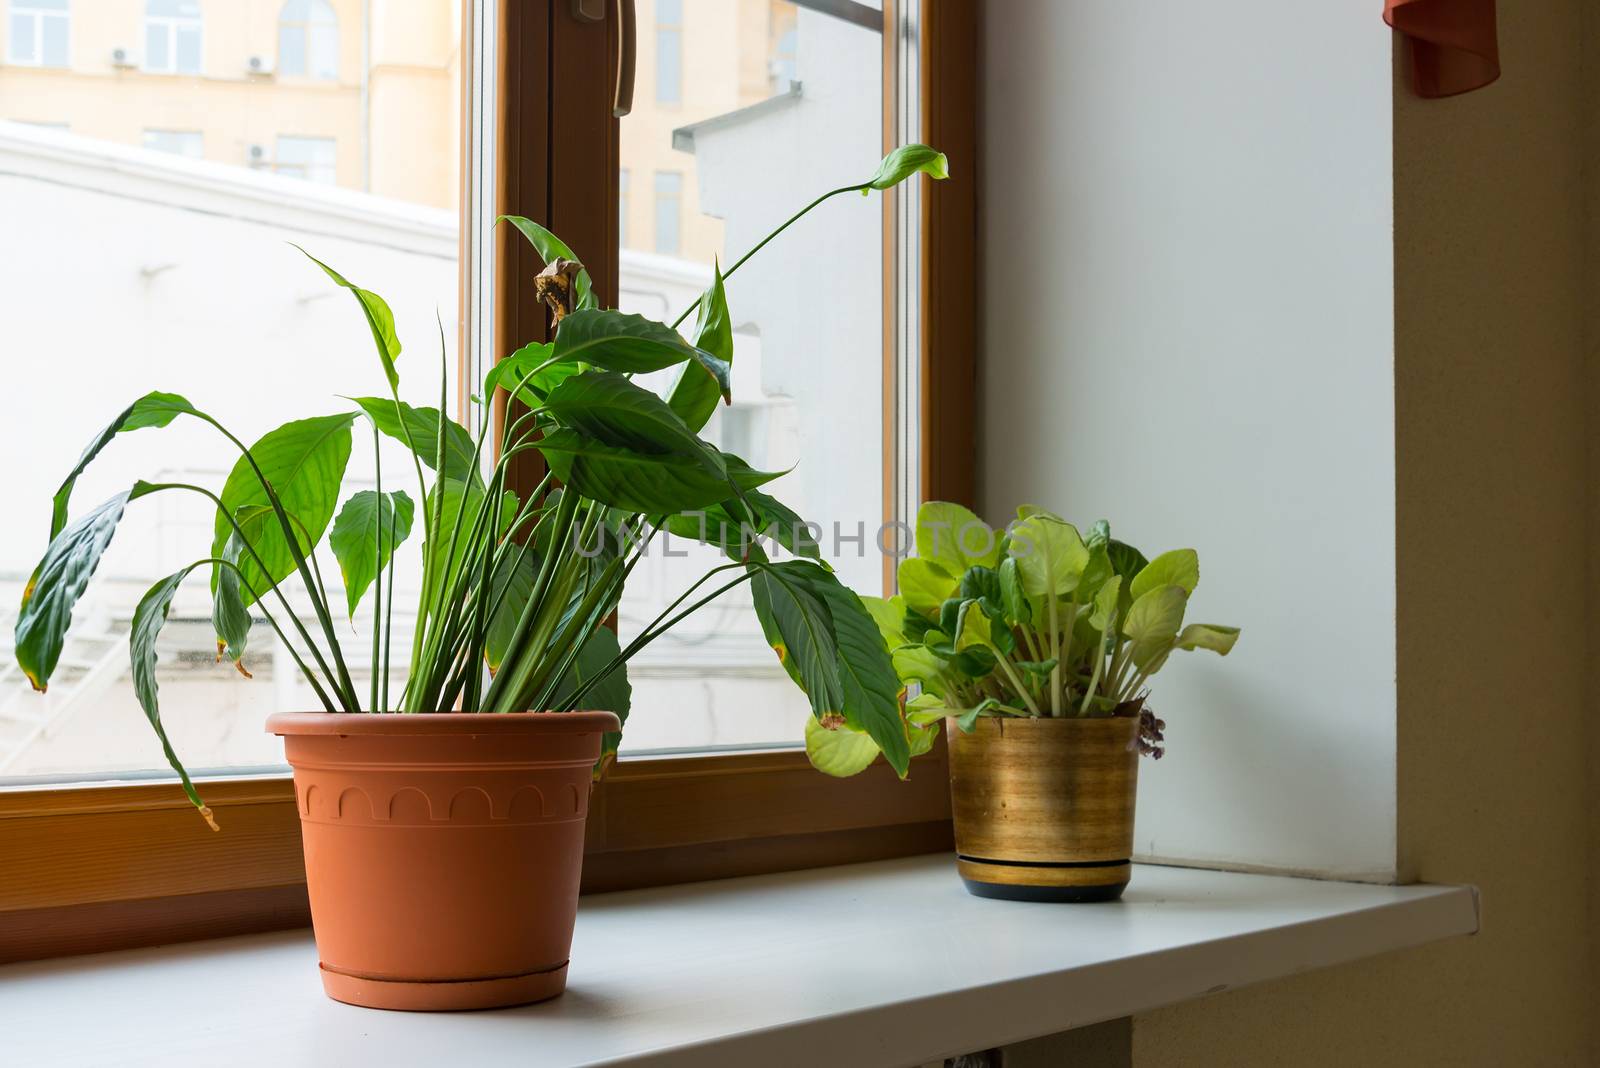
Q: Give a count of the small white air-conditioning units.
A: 3